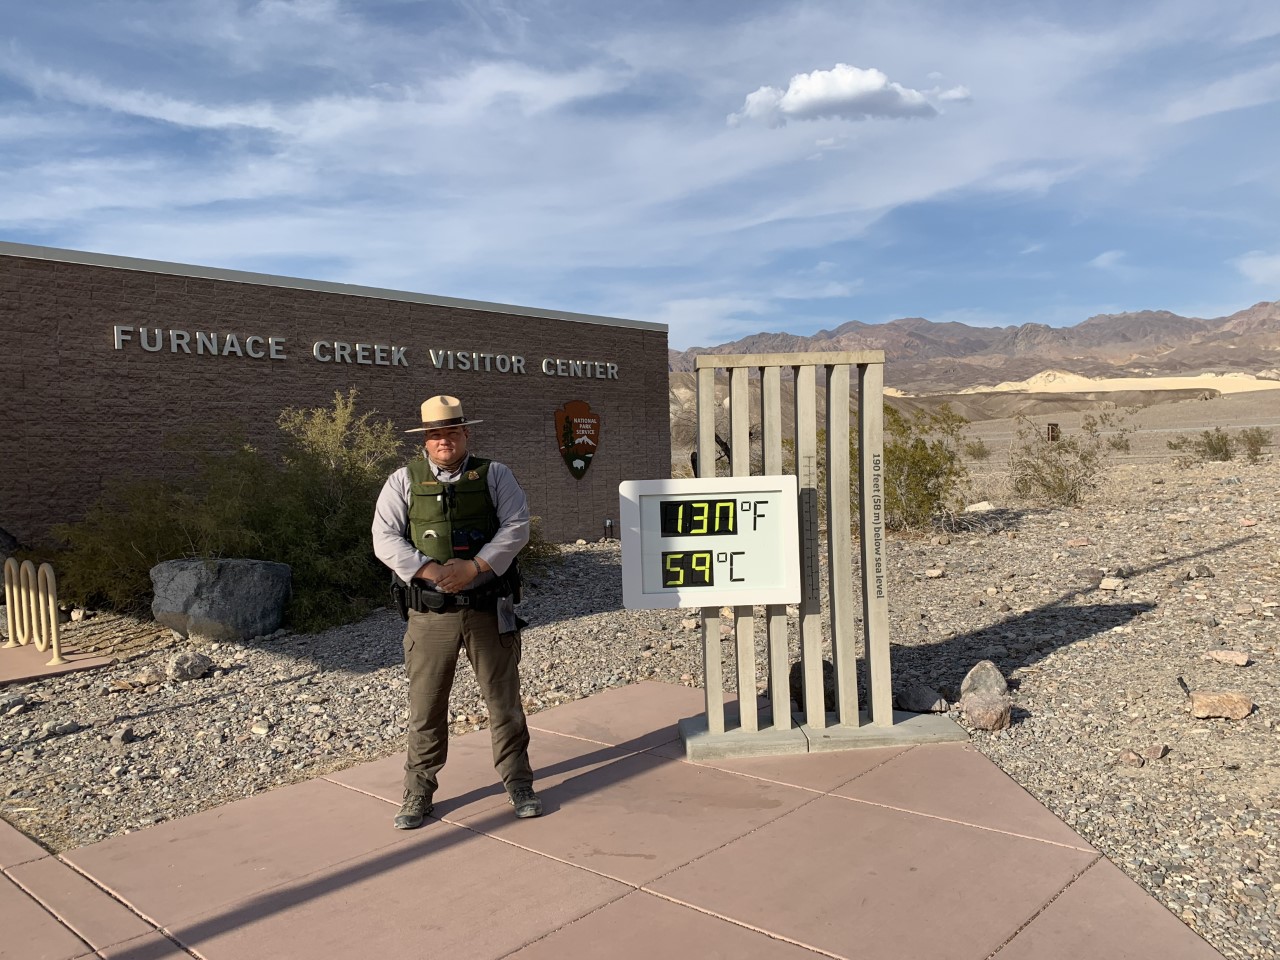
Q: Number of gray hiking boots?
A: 2